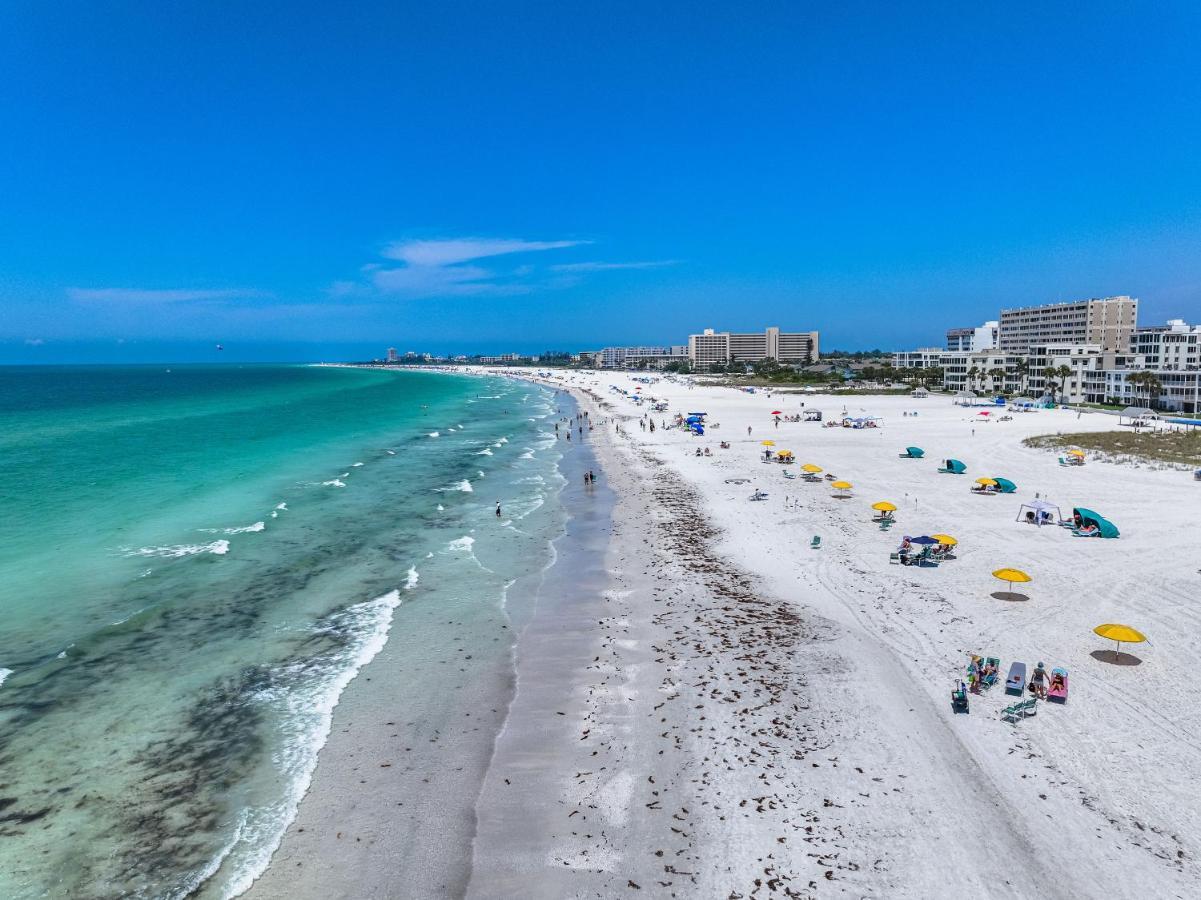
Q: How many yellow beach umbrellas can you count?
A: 10